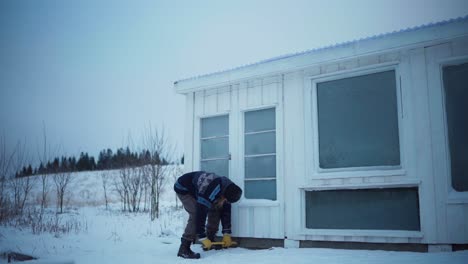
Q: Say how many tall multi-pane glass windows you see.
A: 2